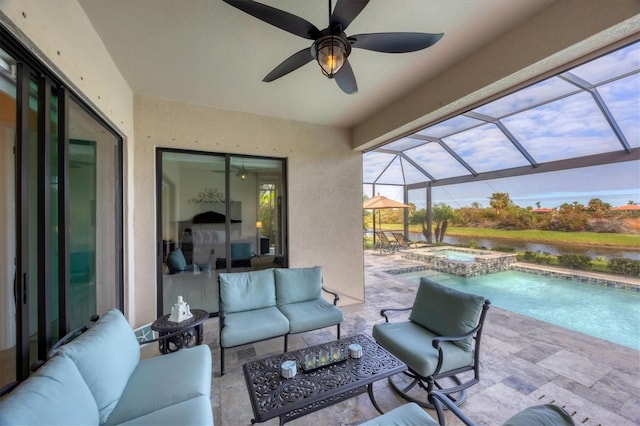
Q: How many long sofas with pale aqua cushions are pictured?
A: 2